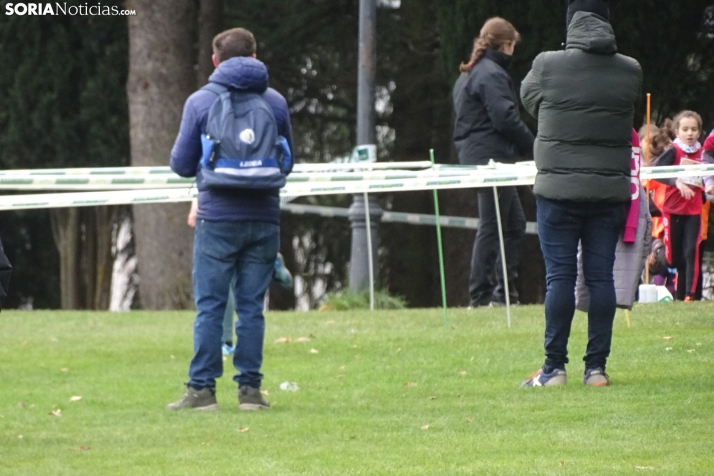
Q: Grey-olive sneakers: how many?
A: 2